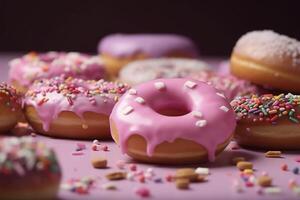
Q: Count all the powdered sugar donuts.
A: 1